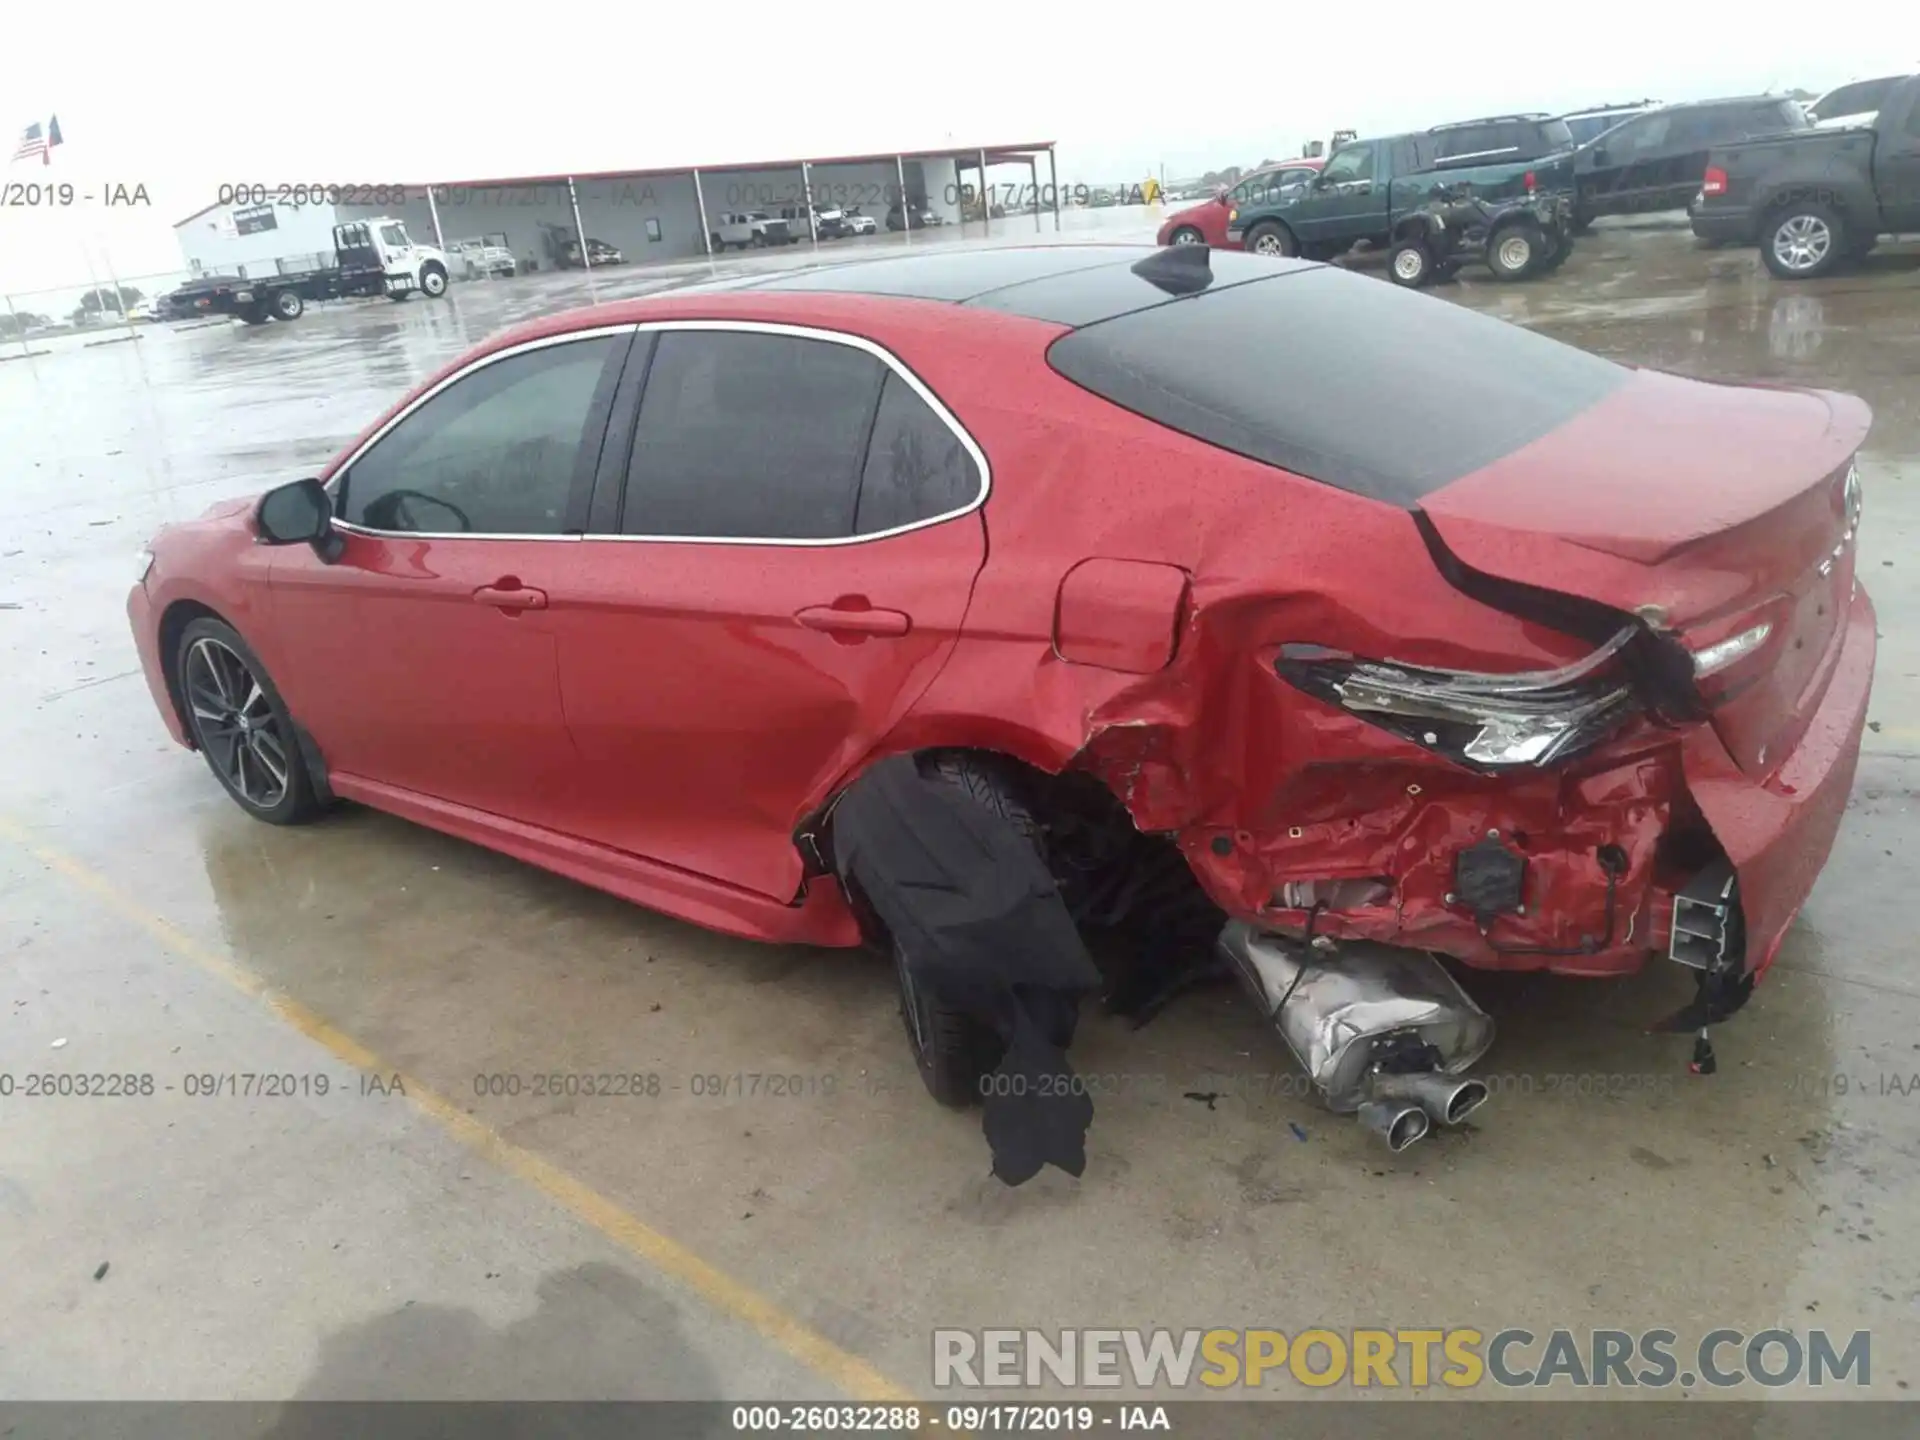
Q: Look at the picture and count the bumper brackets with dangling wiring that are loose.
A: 1